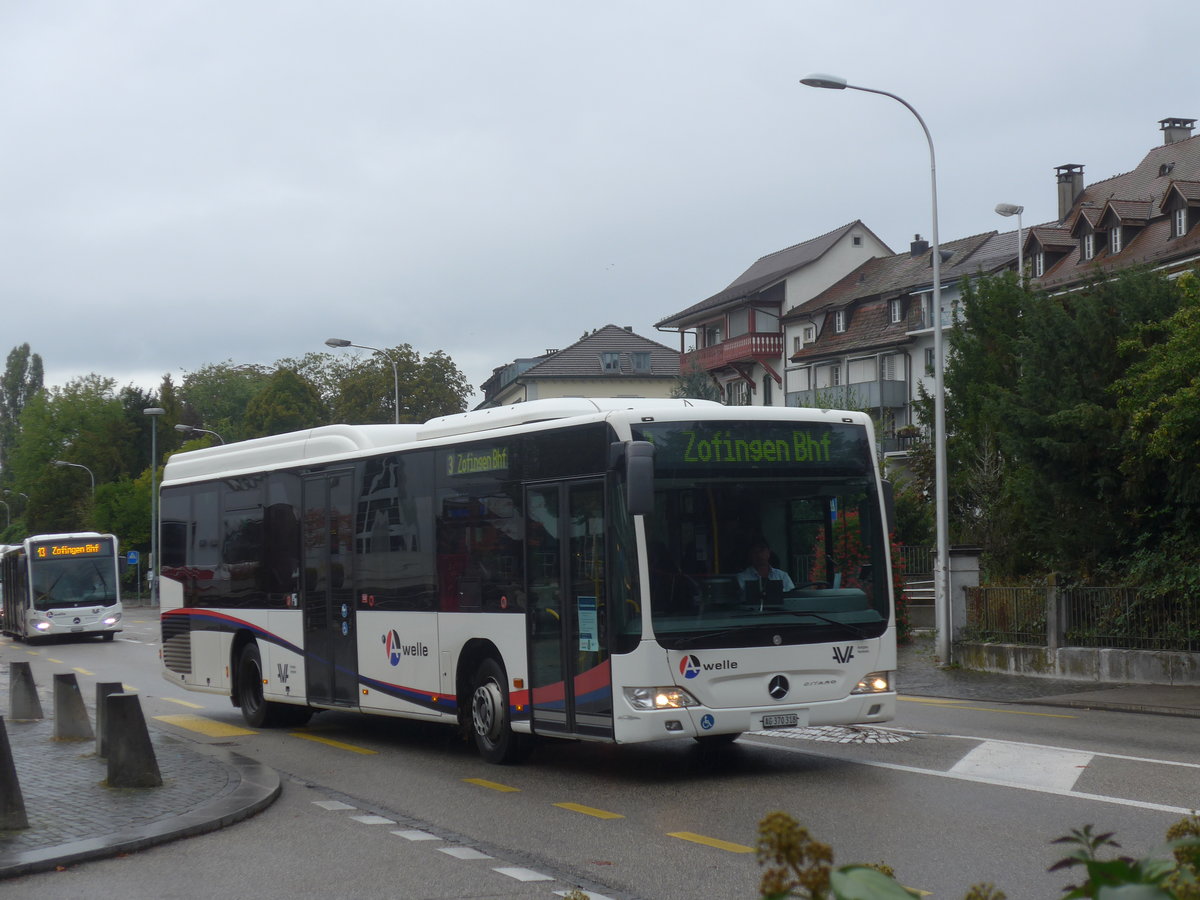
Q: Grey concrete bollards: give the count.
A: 5